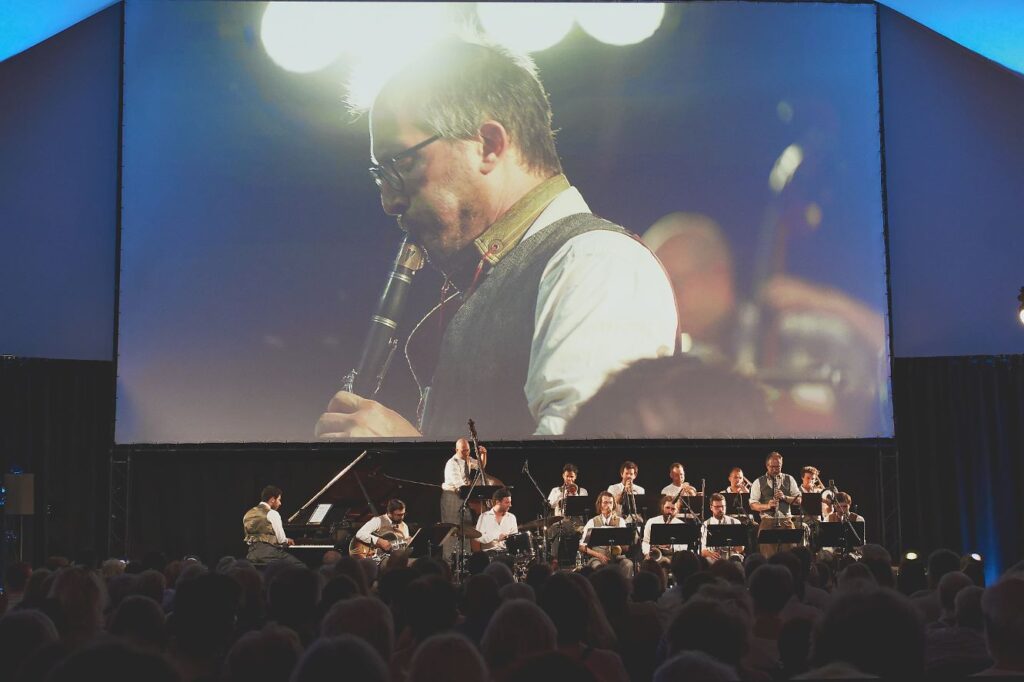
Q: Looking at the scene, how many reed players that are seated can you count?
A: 4